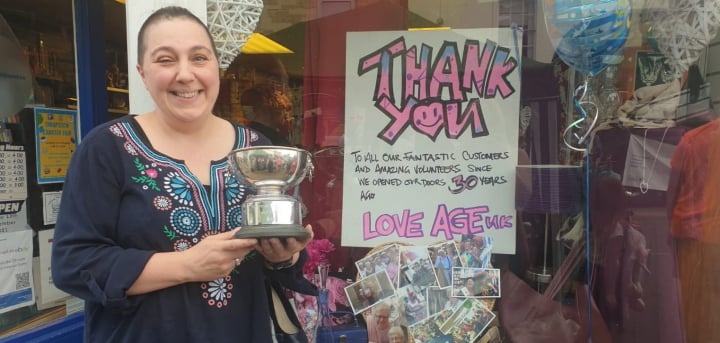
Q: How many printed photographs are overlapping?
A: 11